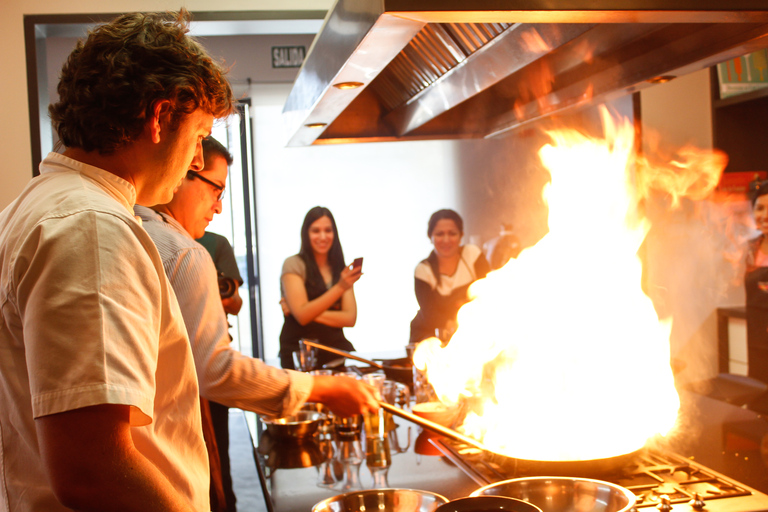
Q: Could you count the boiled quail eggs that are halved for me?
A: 0